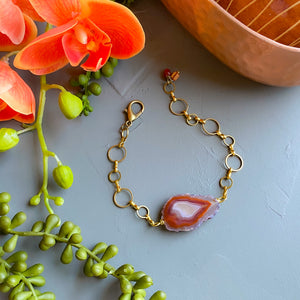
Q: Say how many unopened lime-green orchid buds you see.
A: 5